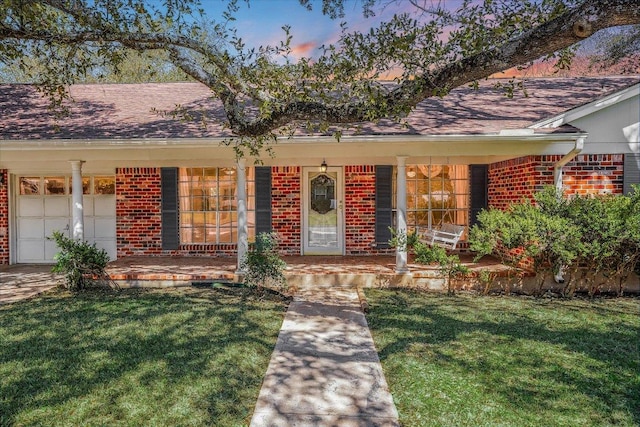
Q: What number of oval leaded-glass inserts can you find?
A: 1